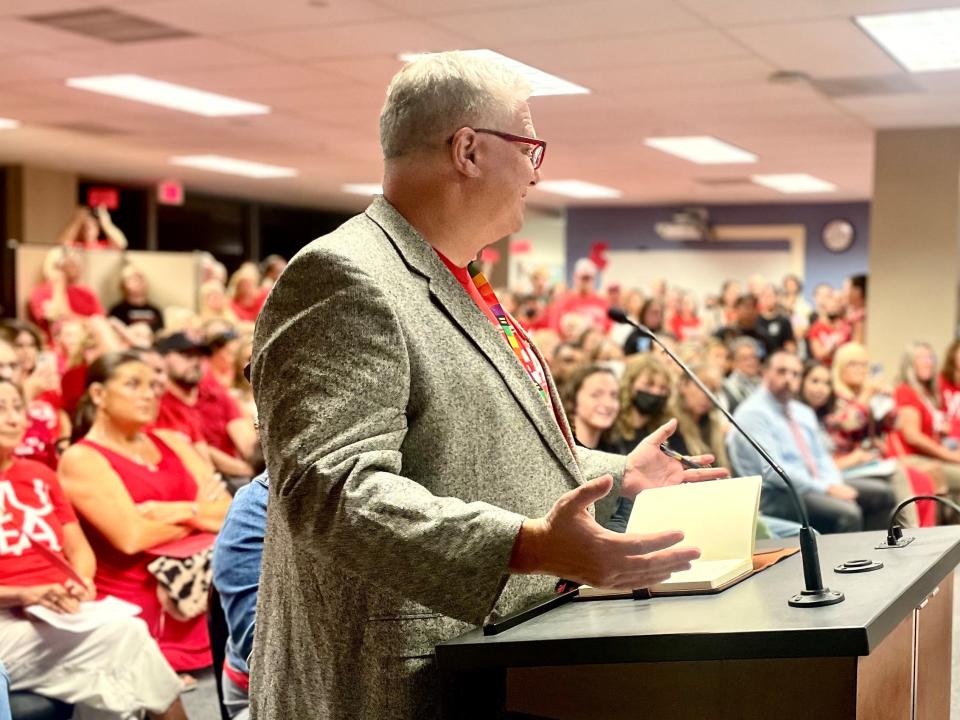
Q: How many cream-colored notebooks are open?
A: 1